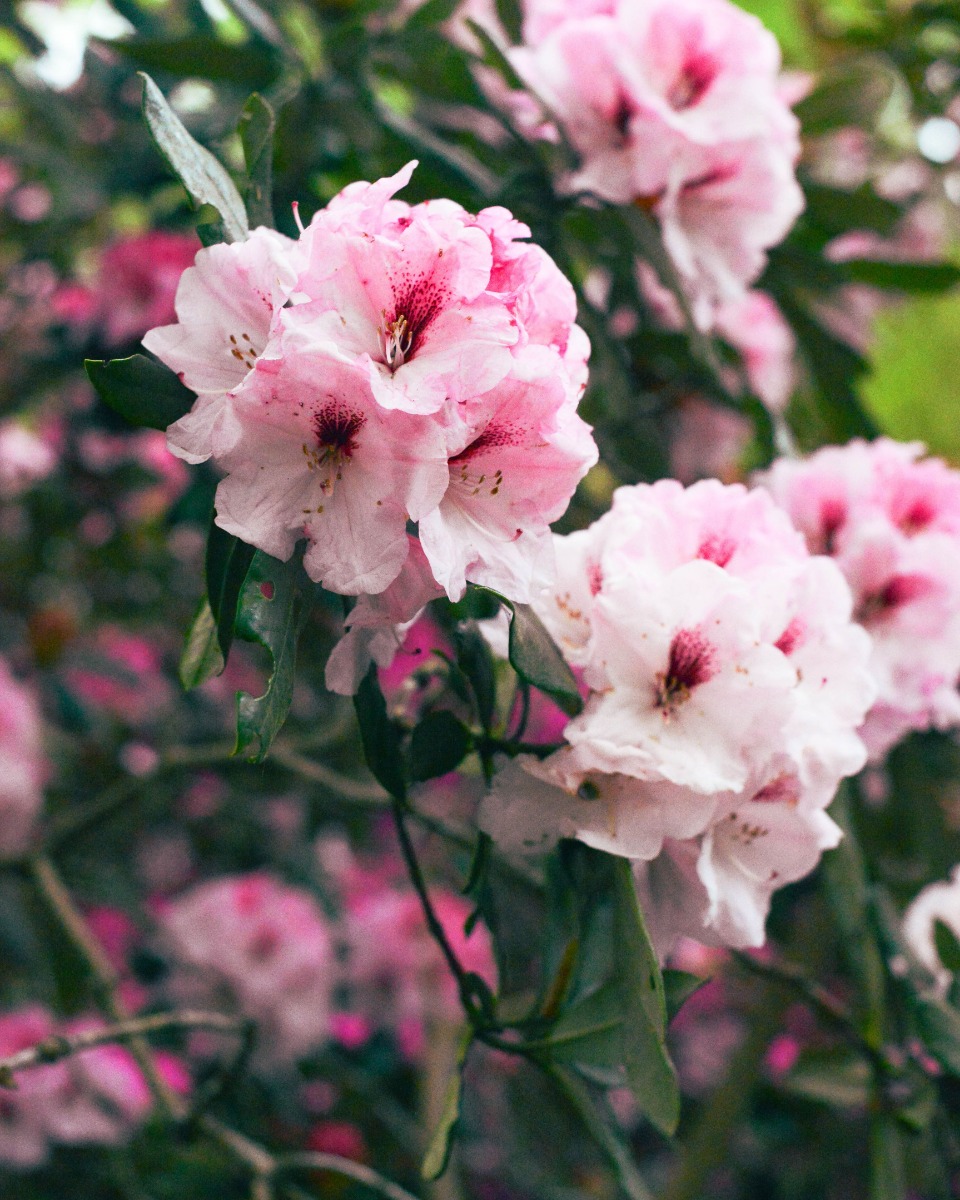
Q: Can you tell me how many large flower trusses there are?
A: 4